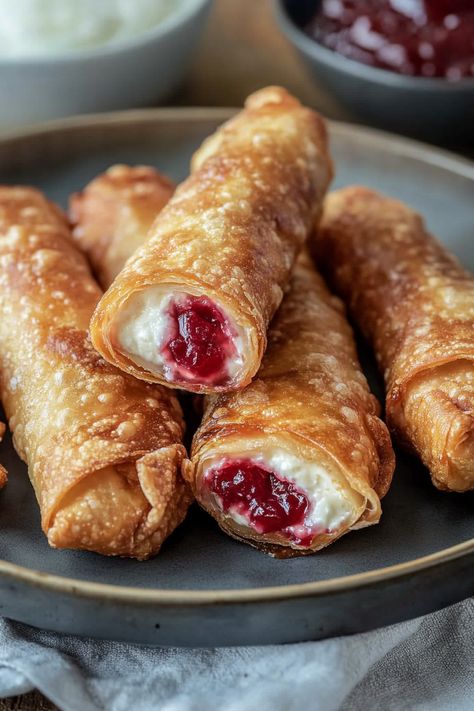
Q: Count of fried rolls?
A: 5